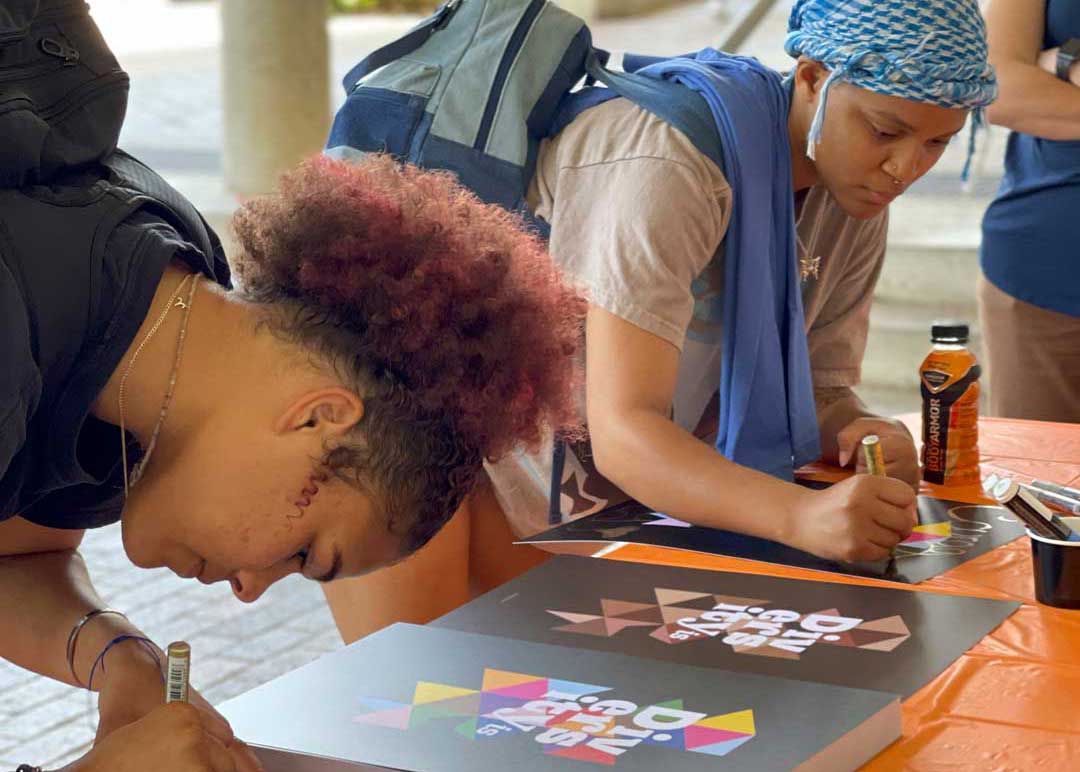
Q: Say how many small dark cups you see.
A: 1